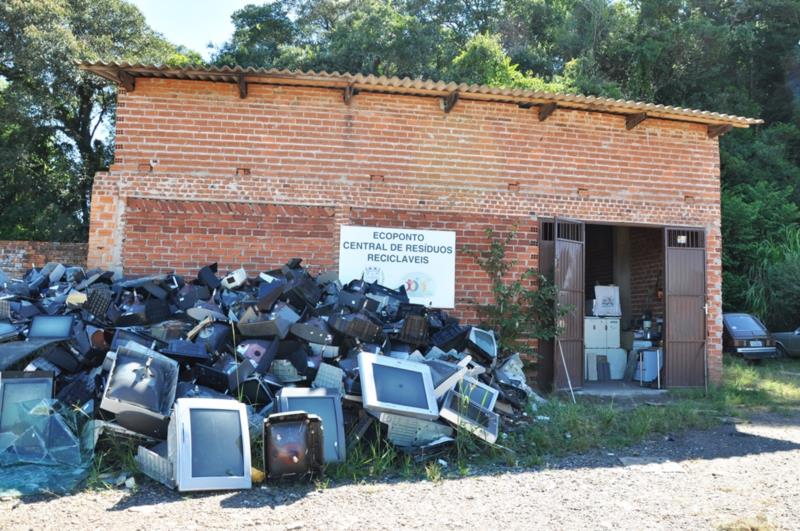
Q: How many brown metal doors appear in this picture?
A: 2